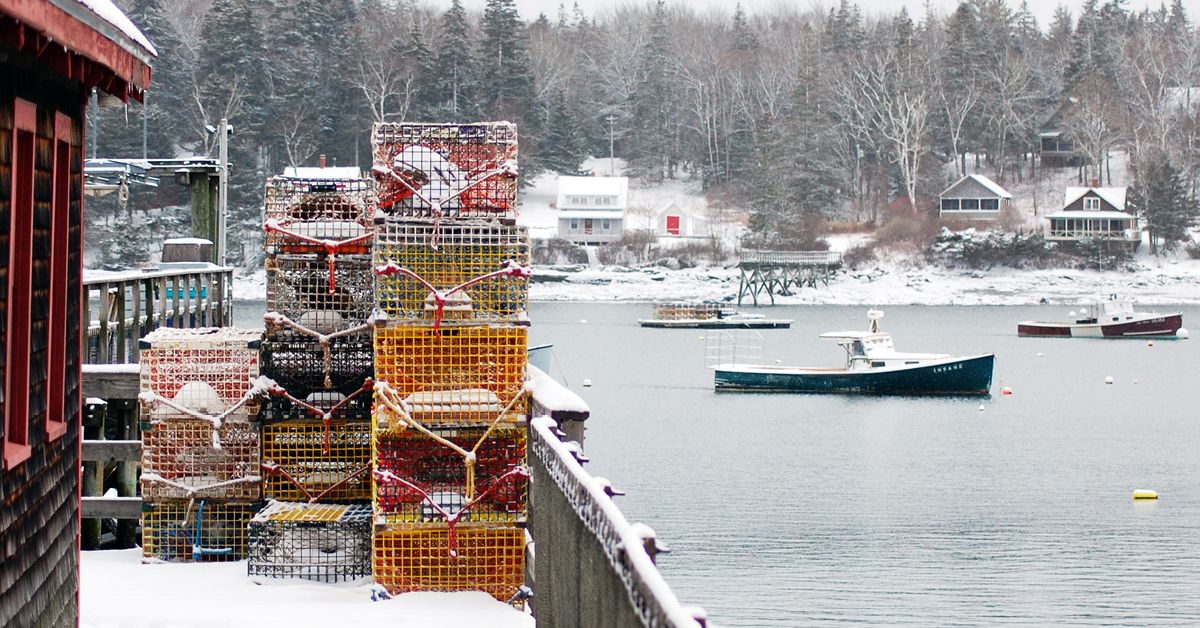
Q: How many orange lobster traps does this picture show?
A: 2